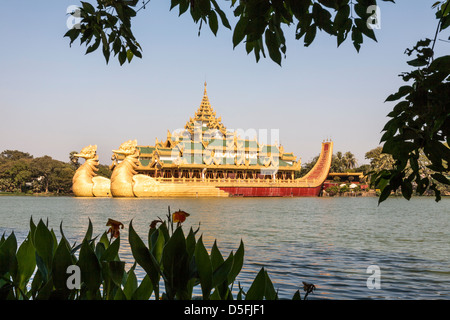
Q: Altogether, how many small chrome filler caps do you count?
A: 0